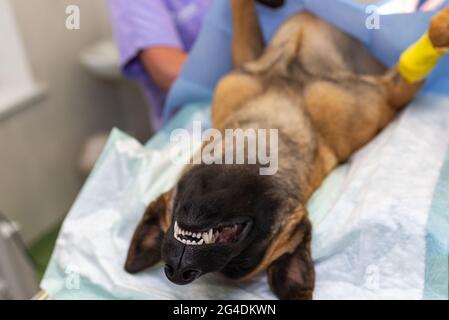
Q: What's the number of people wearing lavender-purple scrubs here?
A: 1